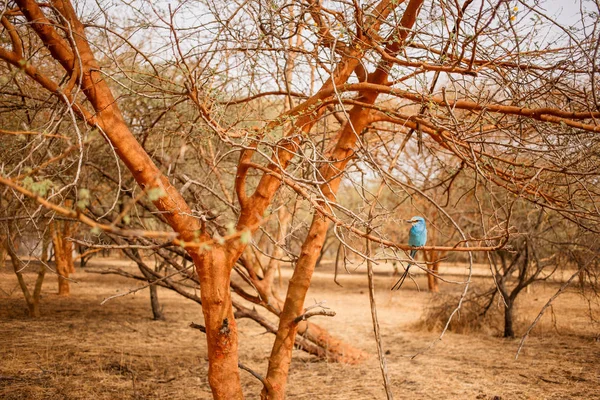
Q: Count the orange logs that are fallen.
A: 1